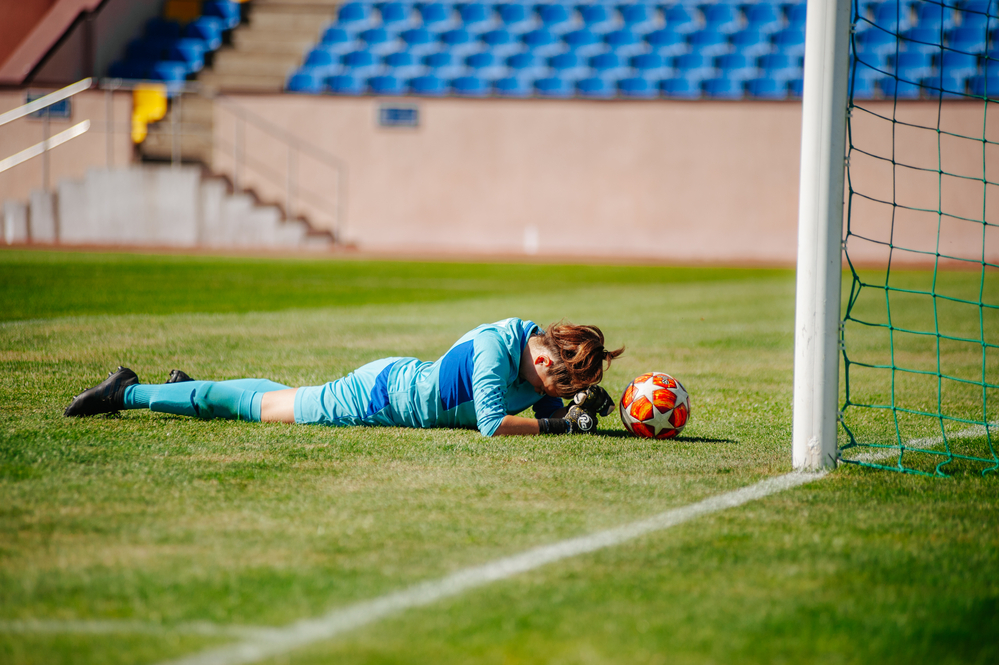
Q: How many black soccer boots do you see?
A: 2